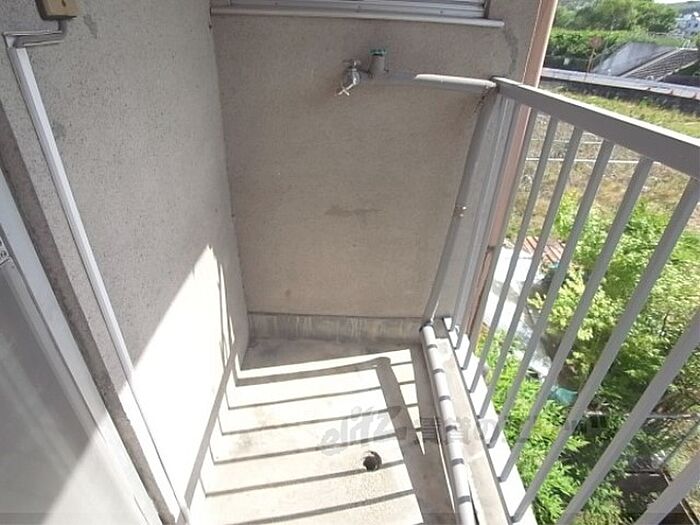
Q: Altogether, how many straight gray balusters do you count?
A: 10